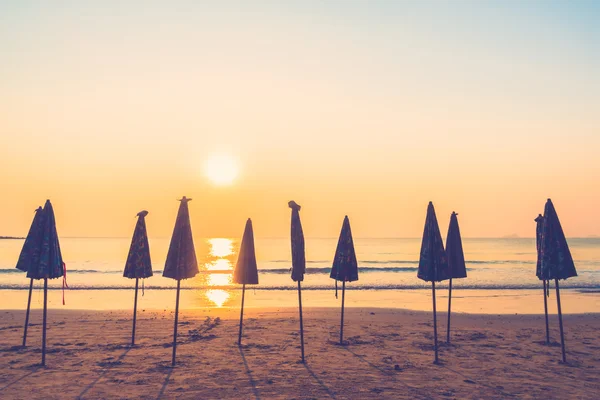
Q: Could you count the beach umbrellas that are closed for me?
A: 11